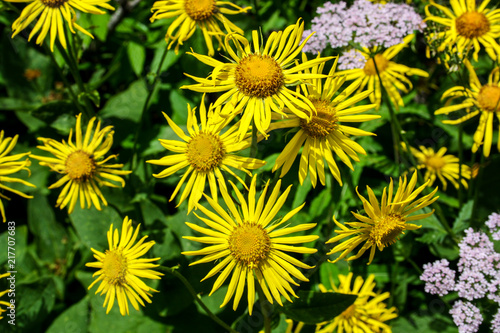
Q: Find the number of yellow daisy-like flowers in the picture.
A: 15